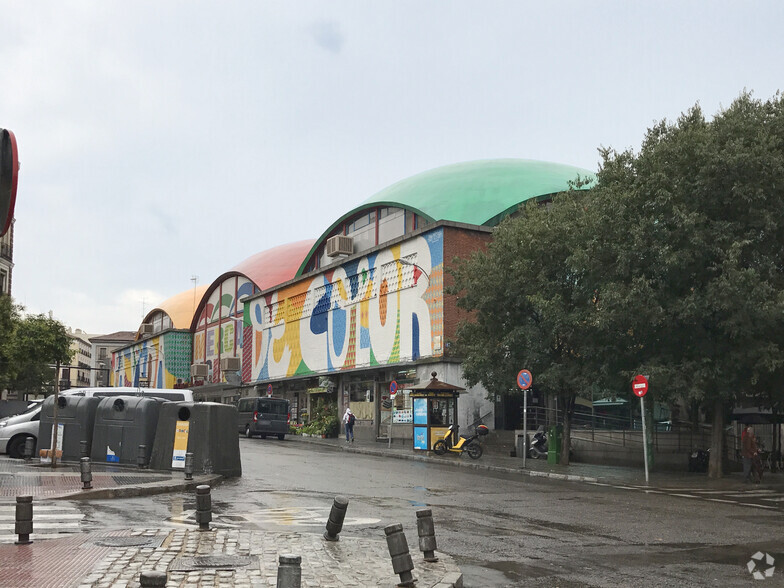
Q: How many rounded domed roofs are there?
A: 3